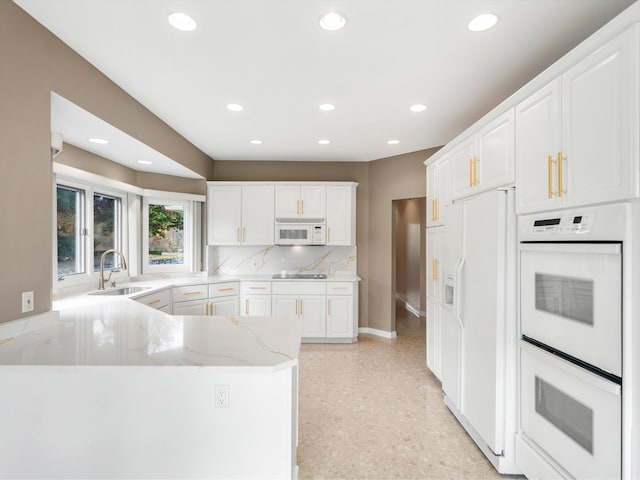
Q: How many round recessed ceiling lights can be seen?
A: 11